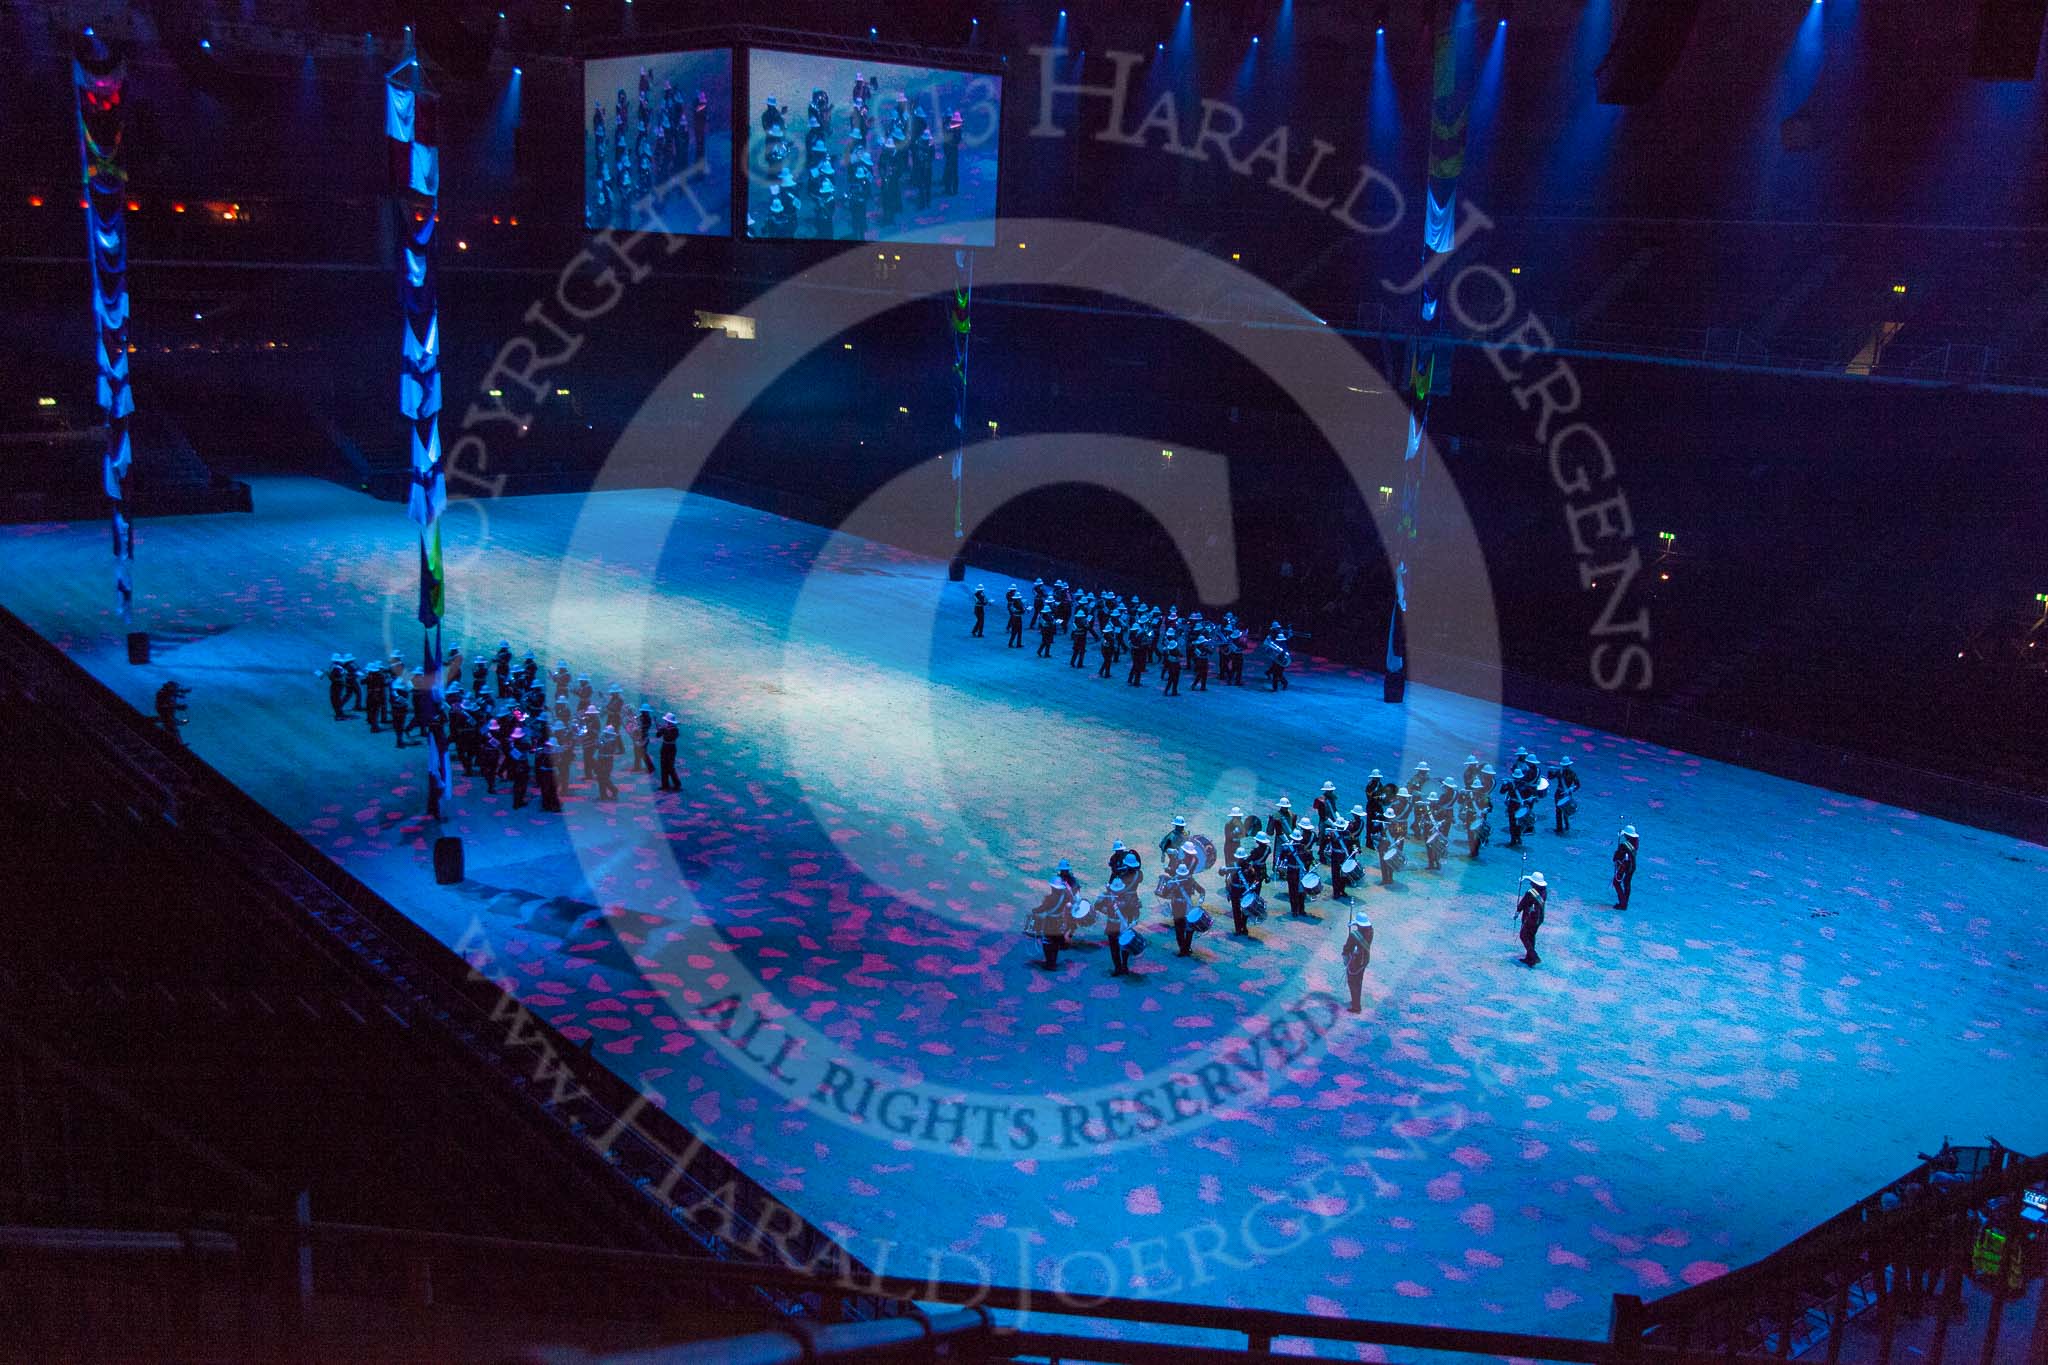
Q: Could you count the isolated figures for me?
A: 3